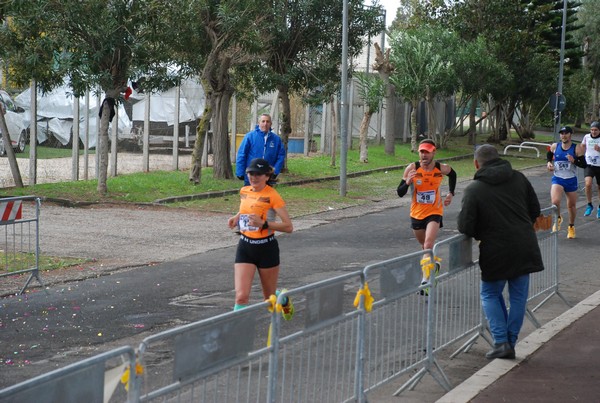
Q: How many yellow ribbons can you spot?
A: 4